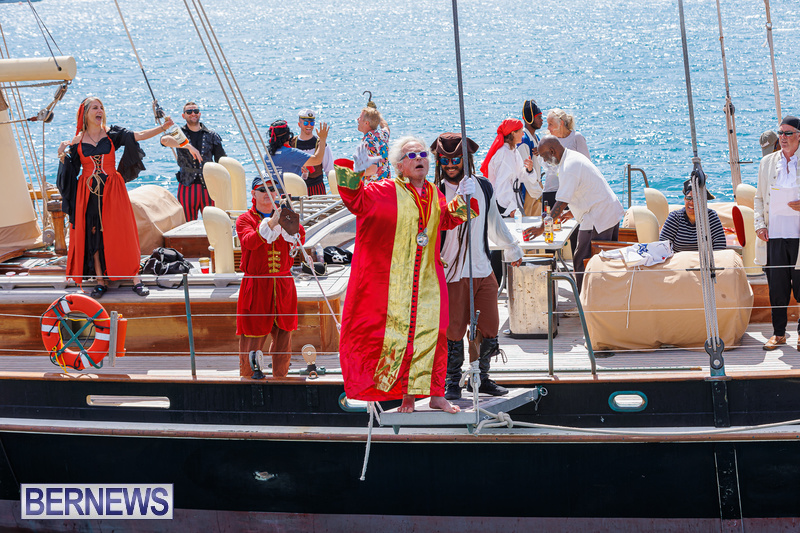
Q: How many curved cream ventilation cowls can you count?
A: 9